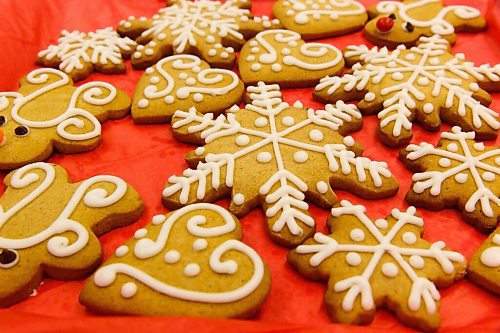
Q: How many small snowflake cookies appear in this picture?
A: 3